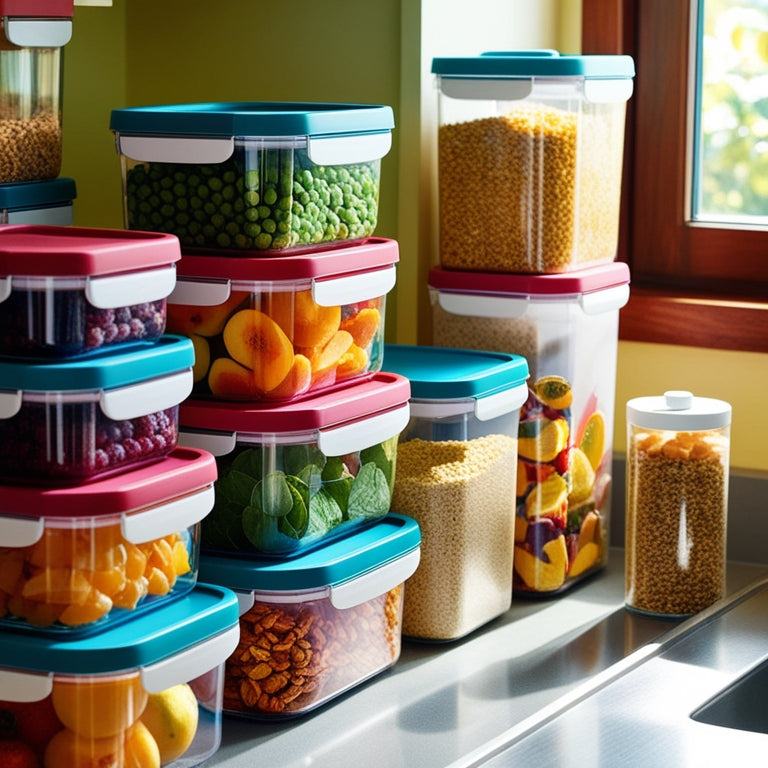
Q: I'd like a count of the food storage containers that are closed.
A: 14